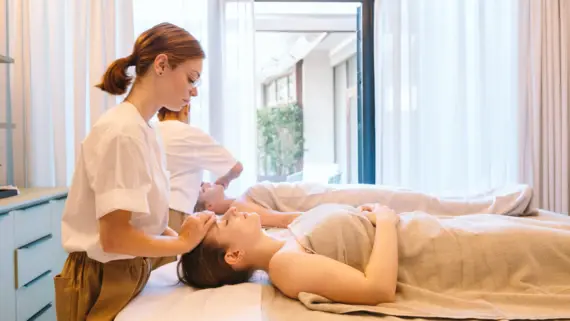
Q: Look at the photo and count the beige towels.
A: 2